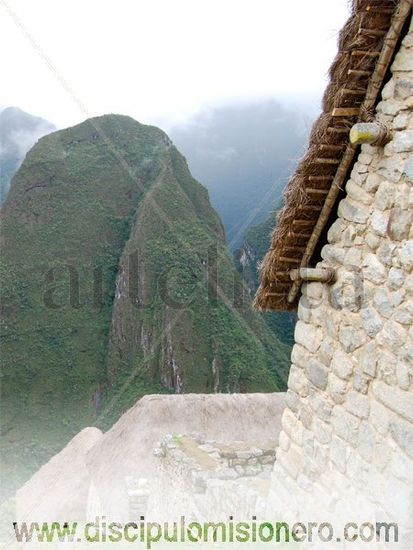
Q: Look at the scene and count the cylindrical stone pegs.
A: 2